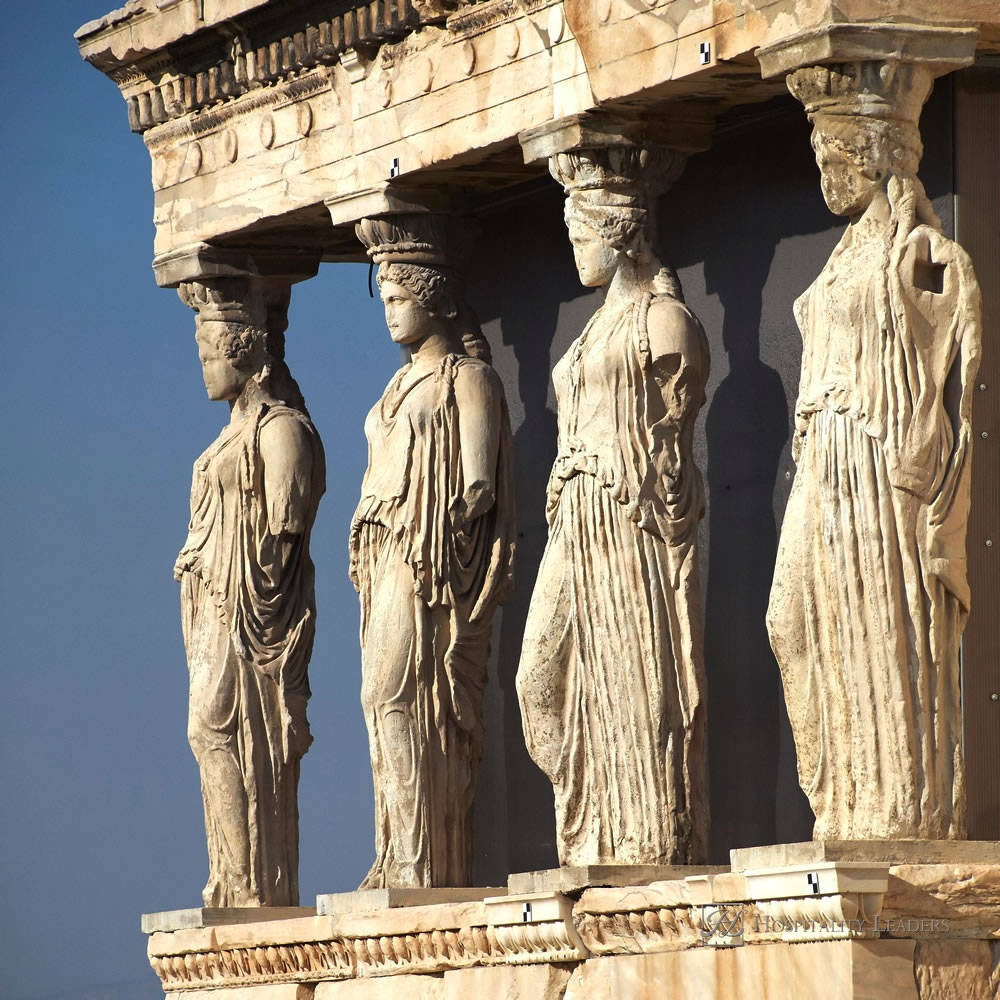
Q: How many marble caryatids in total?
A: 4